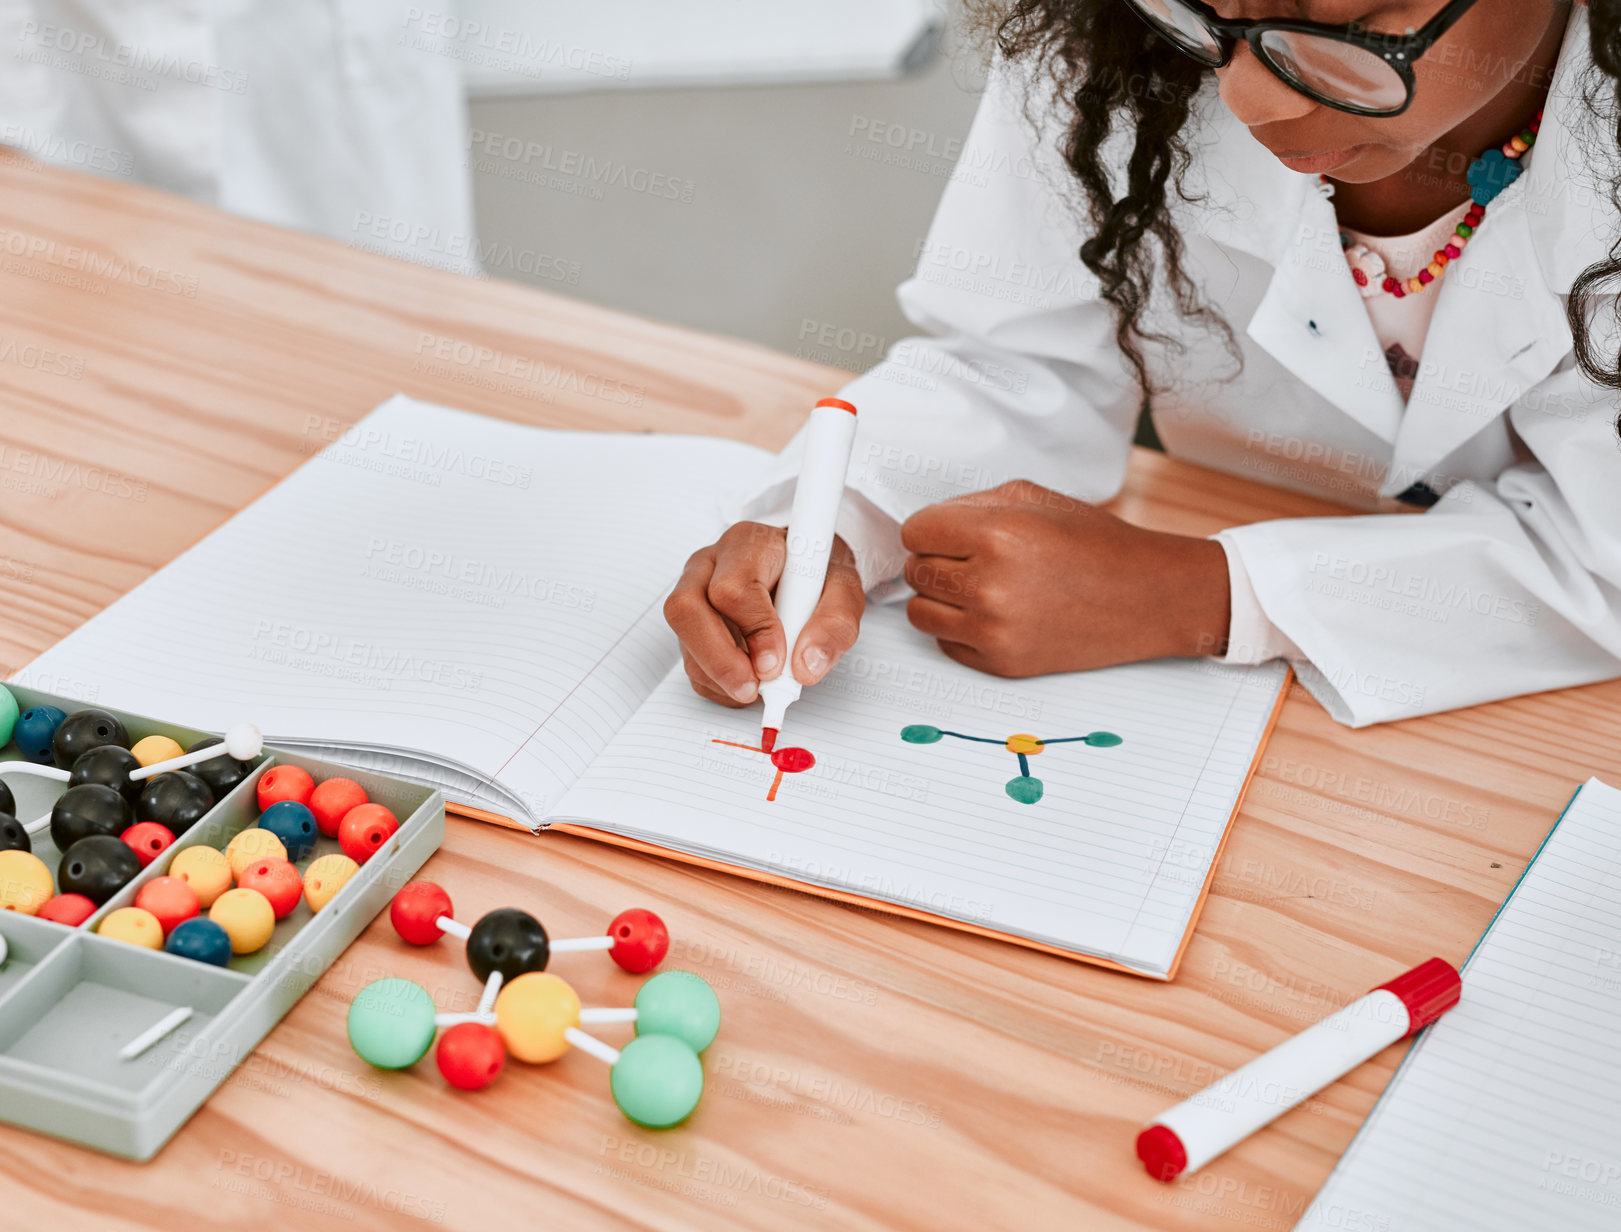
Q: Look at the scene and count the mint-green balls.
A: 4